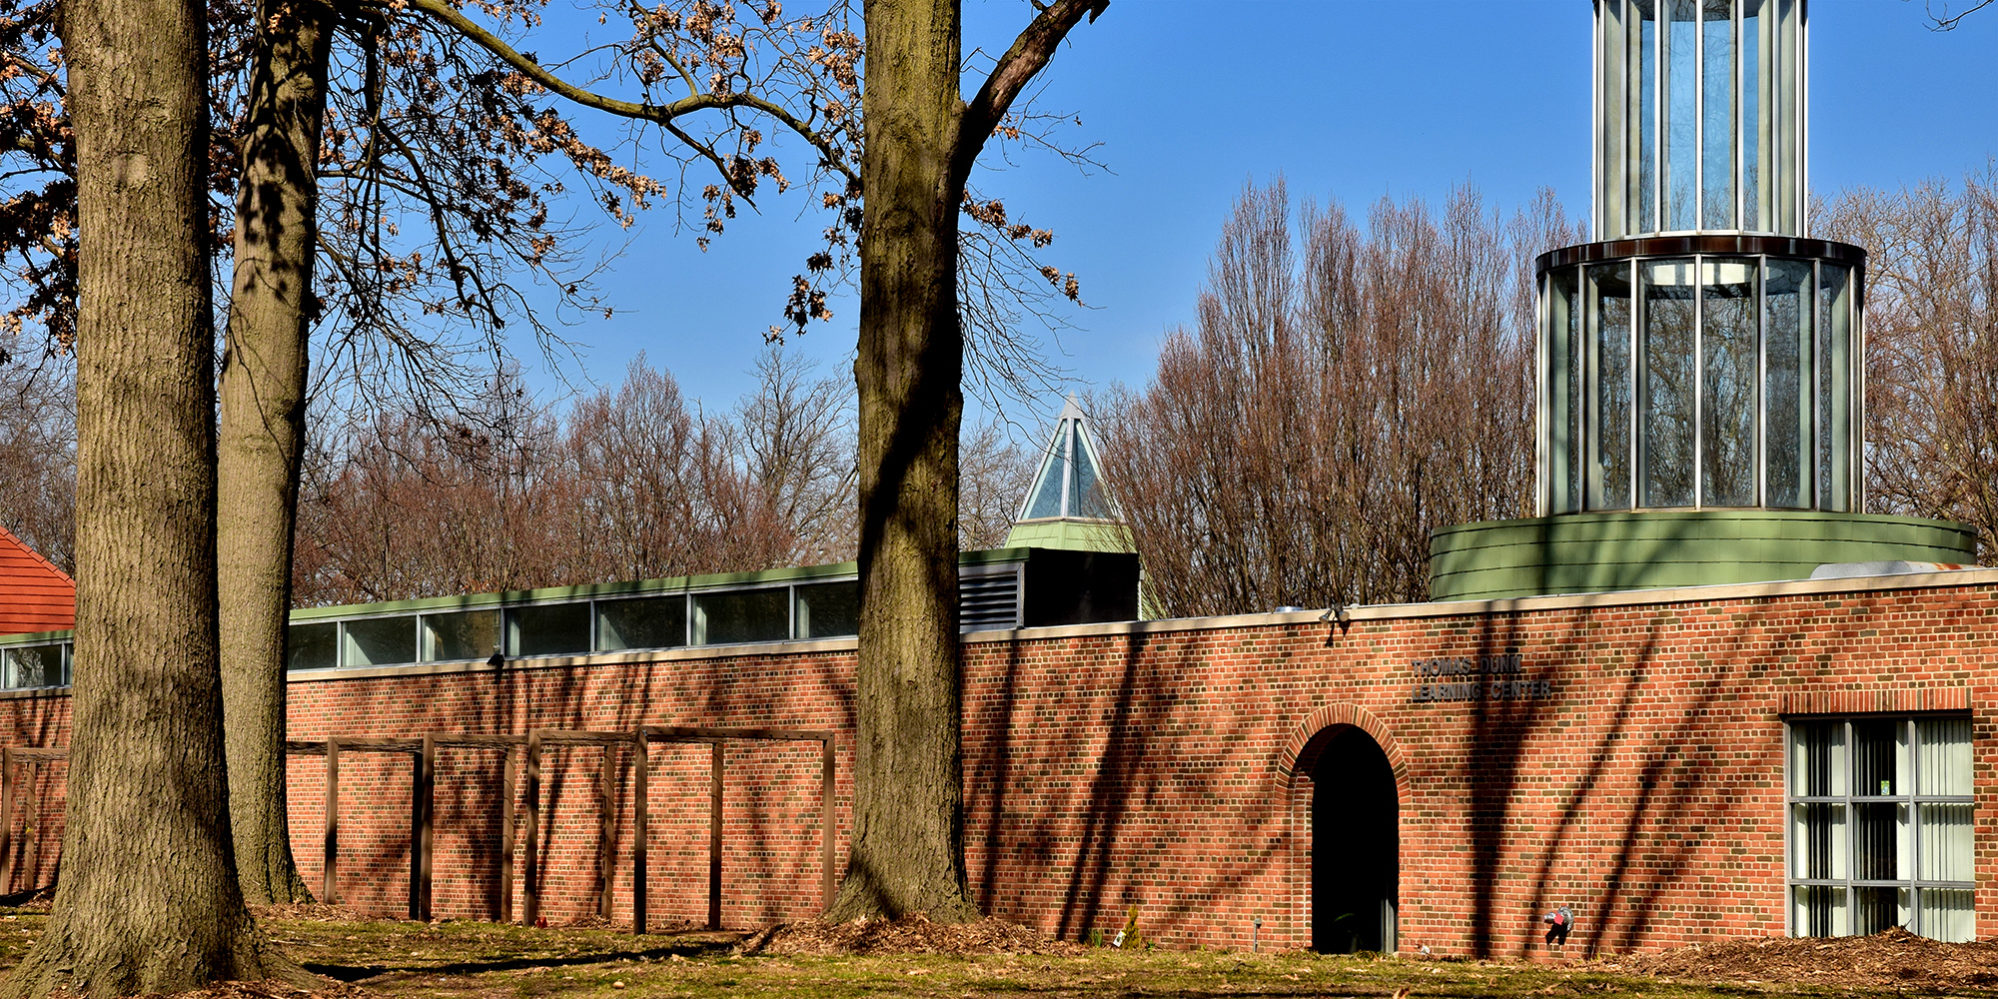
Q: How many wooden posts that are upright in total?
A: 11